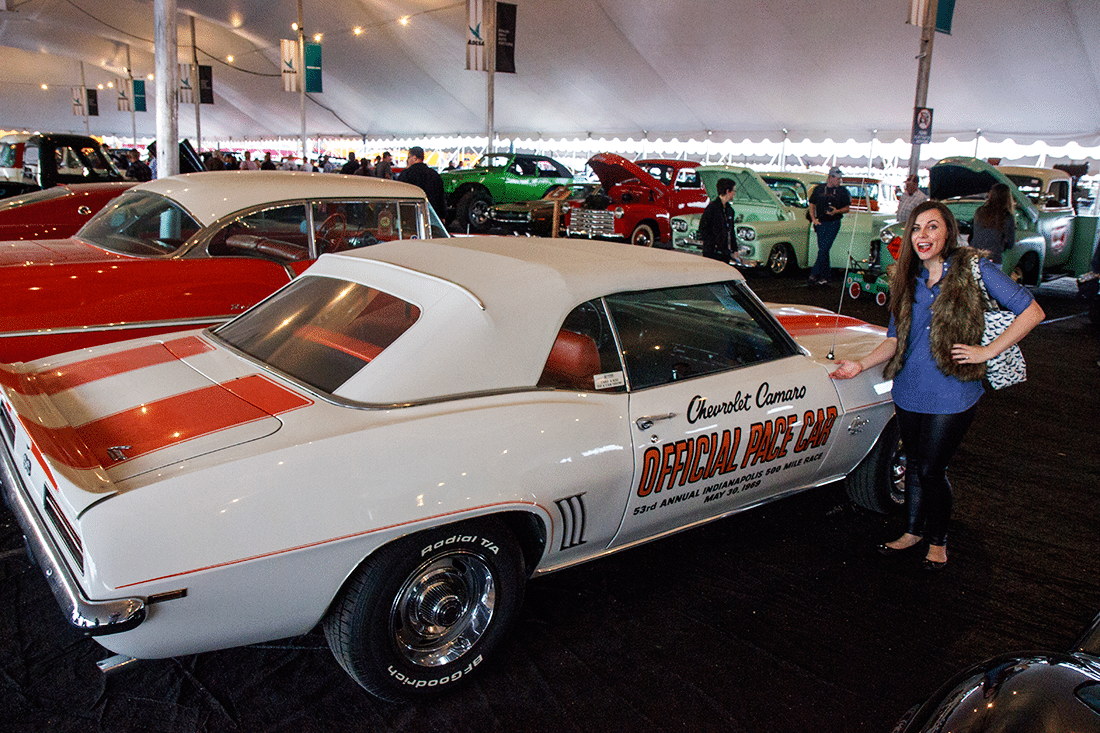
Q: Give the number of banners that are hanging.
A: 12